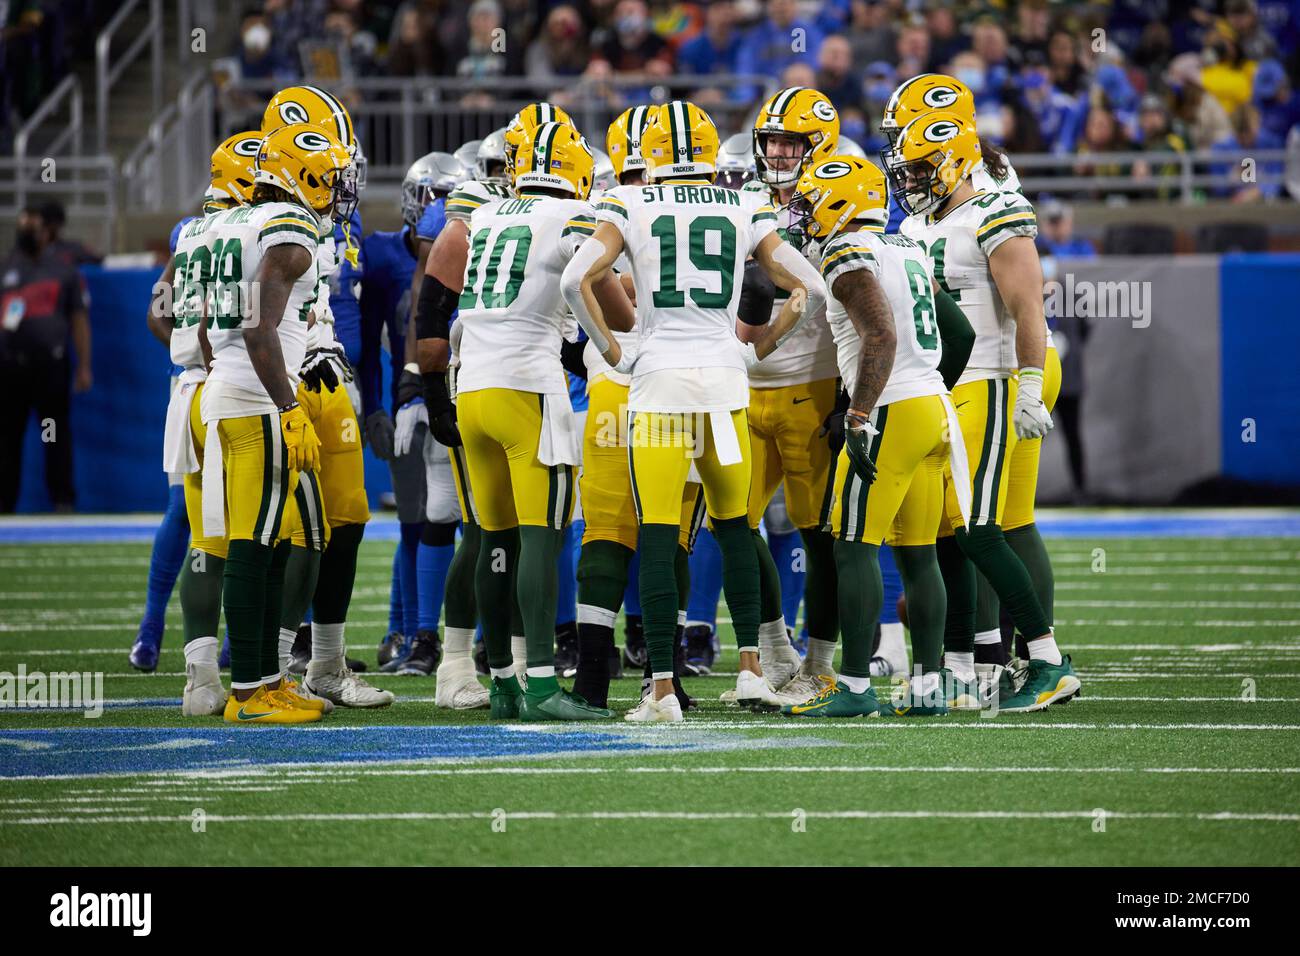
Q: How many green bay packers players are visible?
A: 11